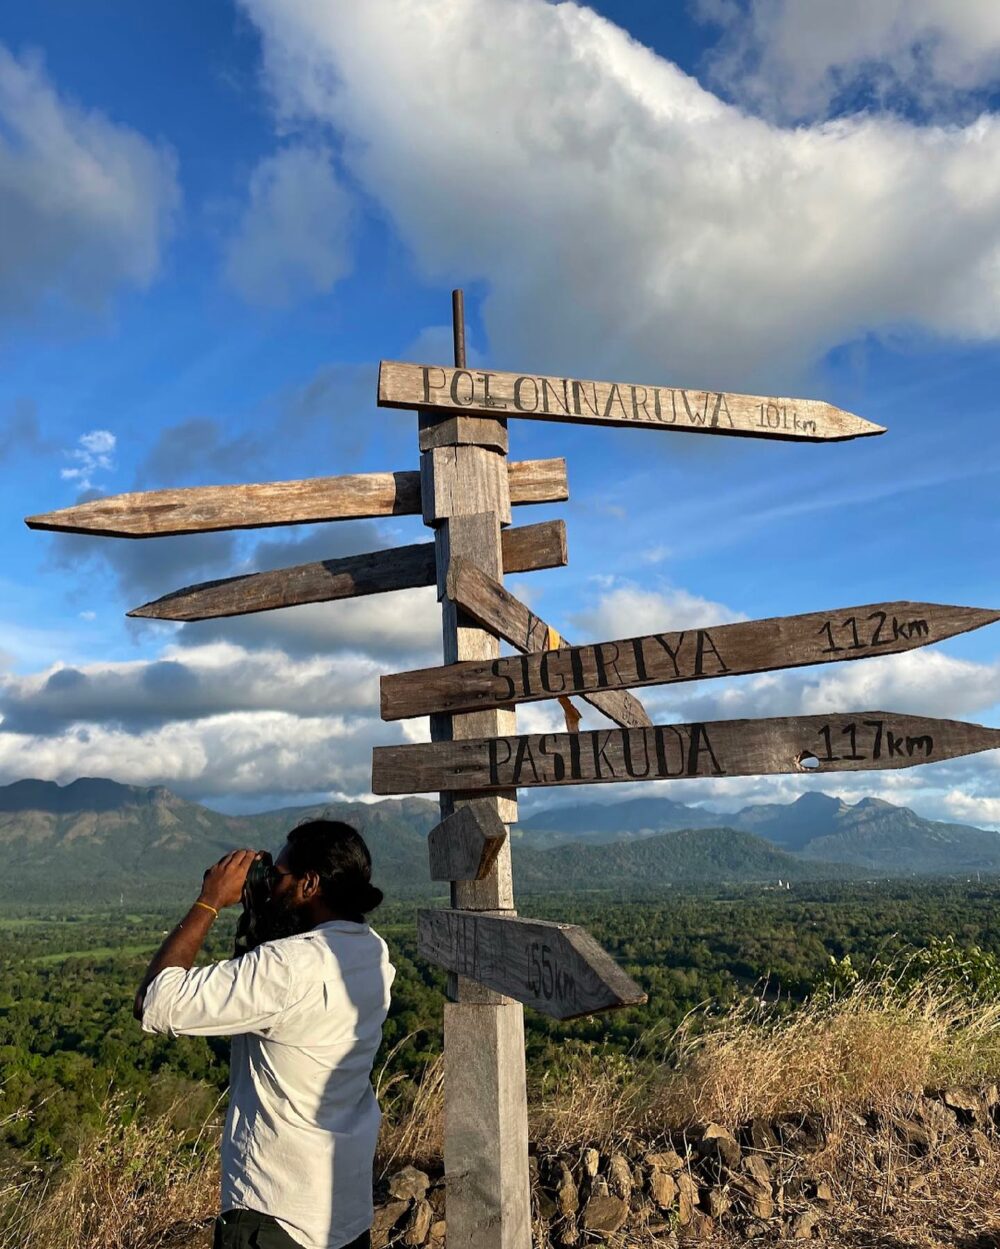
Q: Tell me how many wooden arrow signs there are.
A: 8